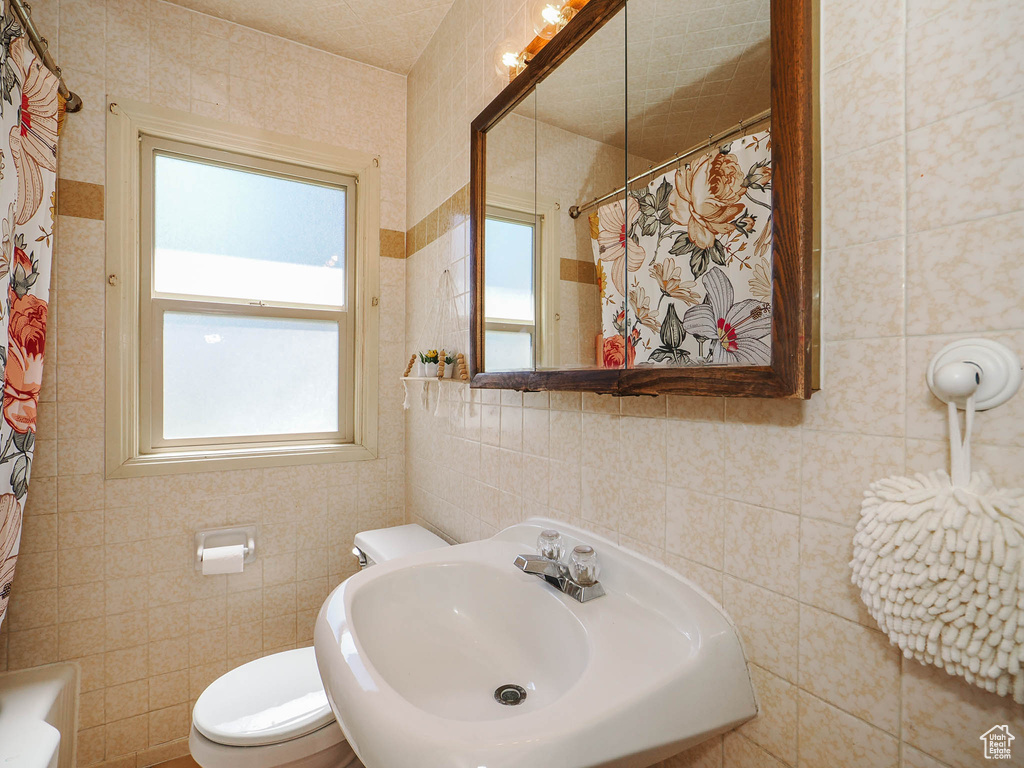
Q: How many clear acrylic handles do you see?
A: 2